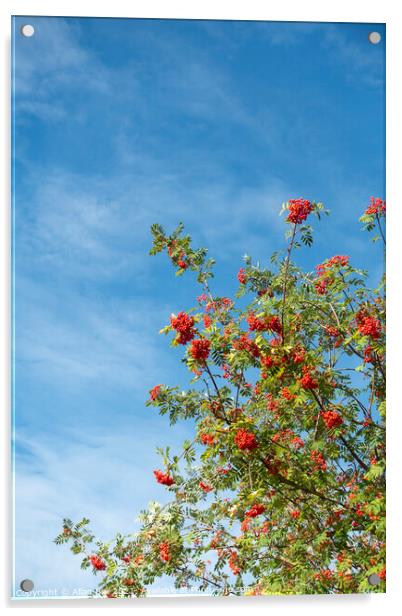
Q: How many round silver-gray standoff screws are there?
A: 4